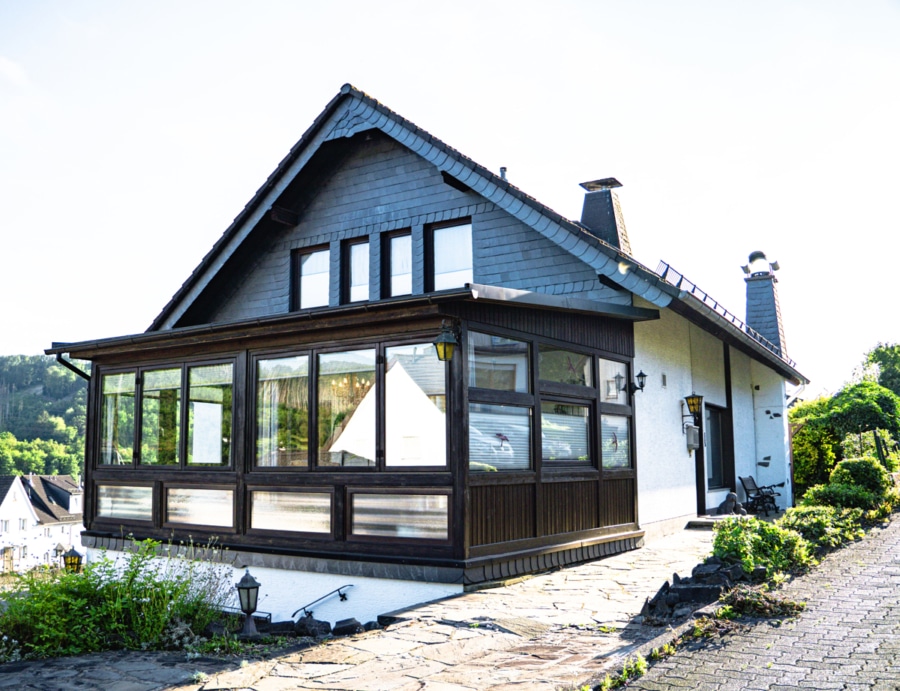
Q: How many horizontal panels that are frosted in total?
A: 4